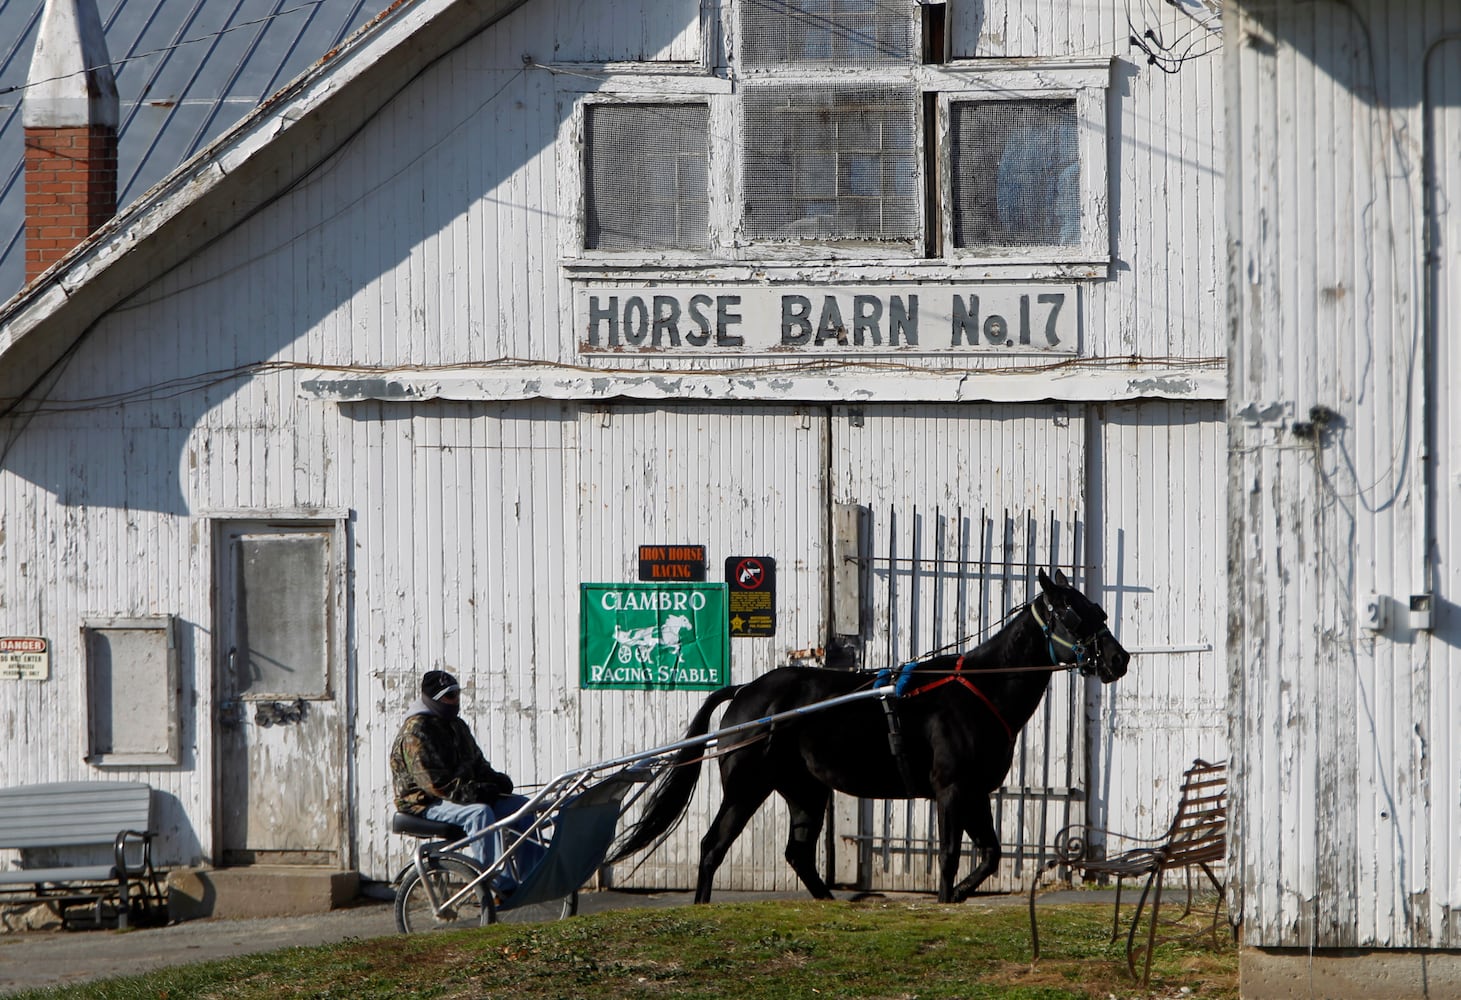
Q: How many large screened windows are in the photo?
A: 4